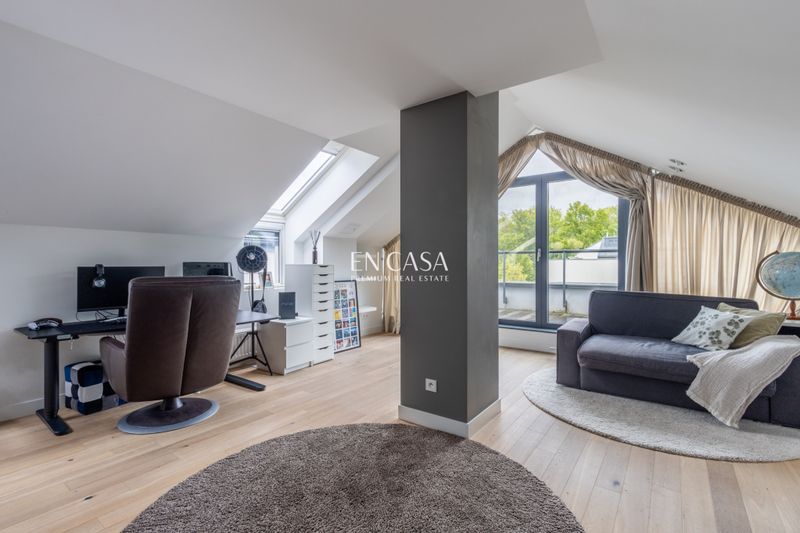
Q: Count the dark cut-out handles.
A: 9